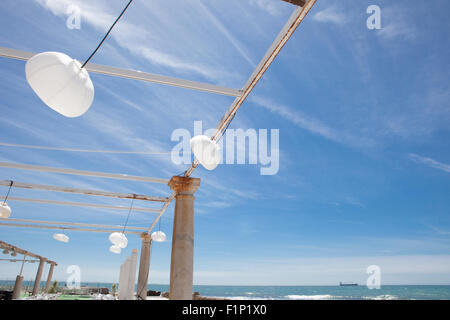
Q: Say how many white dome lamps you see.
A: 7